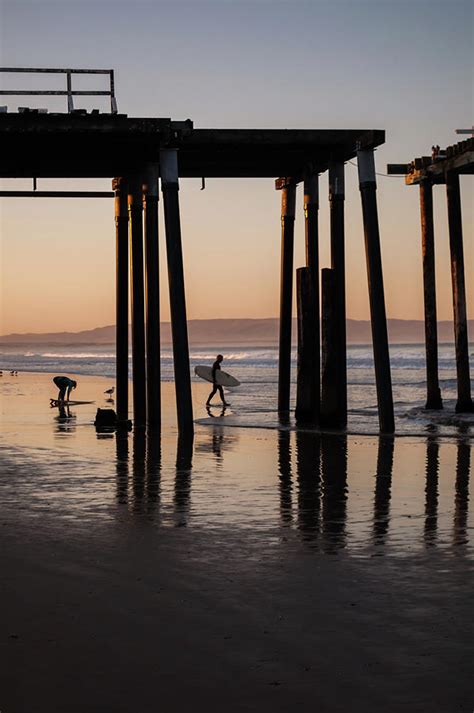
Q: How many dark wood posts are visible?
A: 12